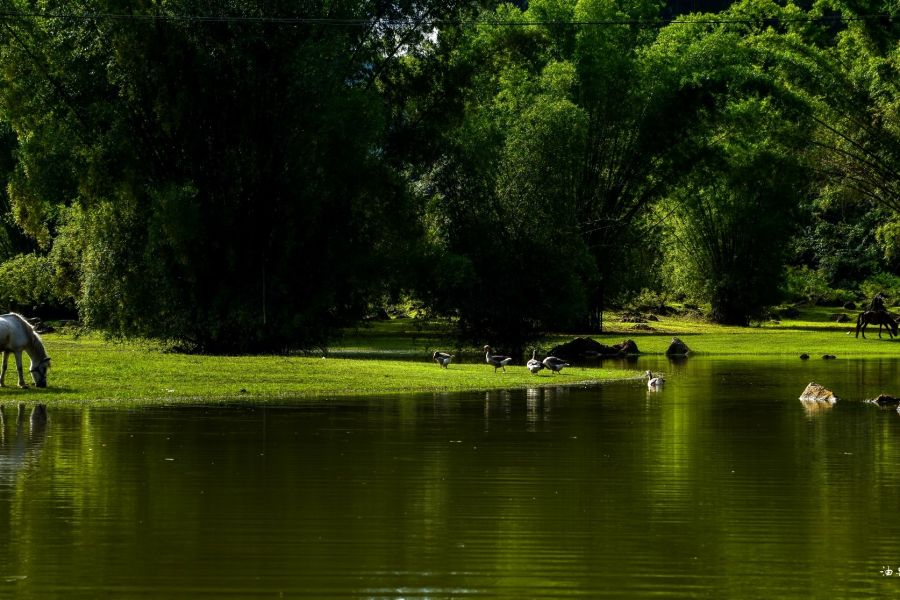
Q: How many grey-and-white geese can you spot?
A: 5